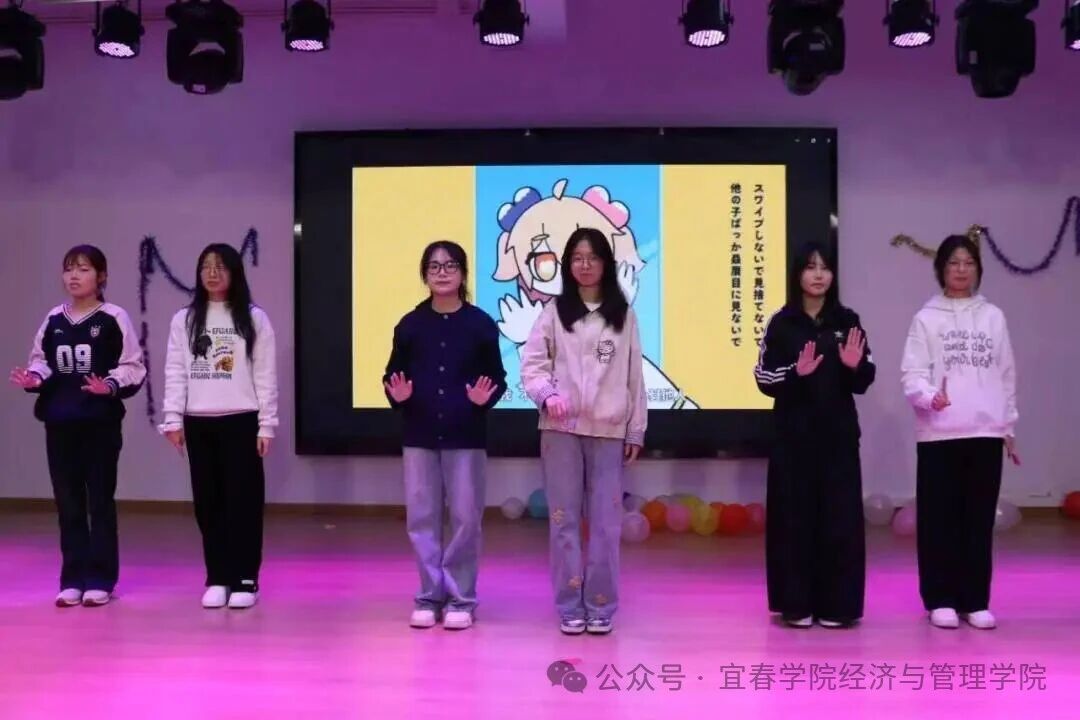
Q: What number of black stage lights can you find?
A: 10